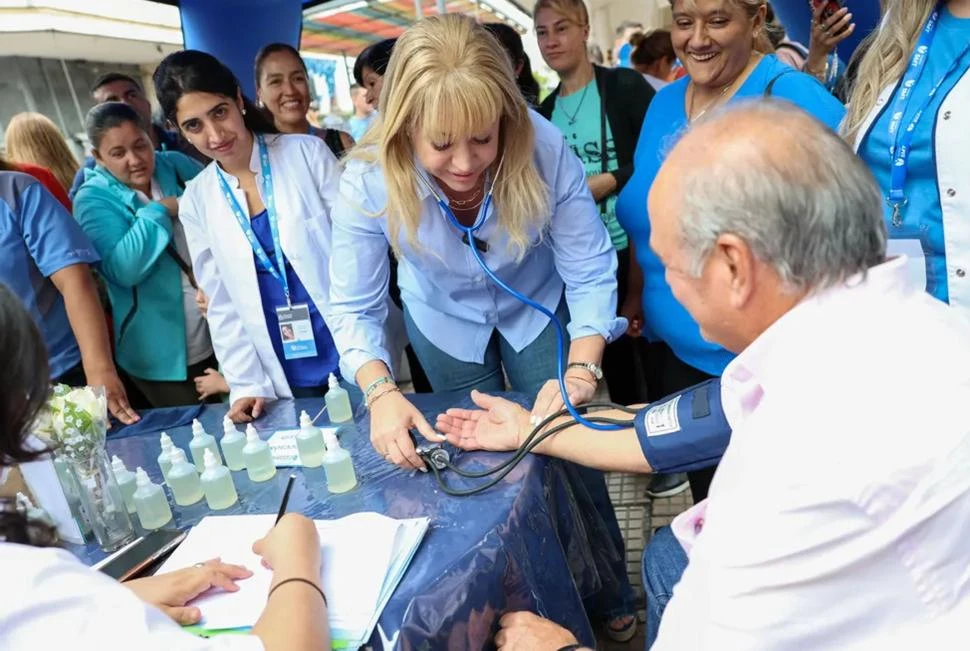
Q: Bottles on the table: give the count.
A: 12